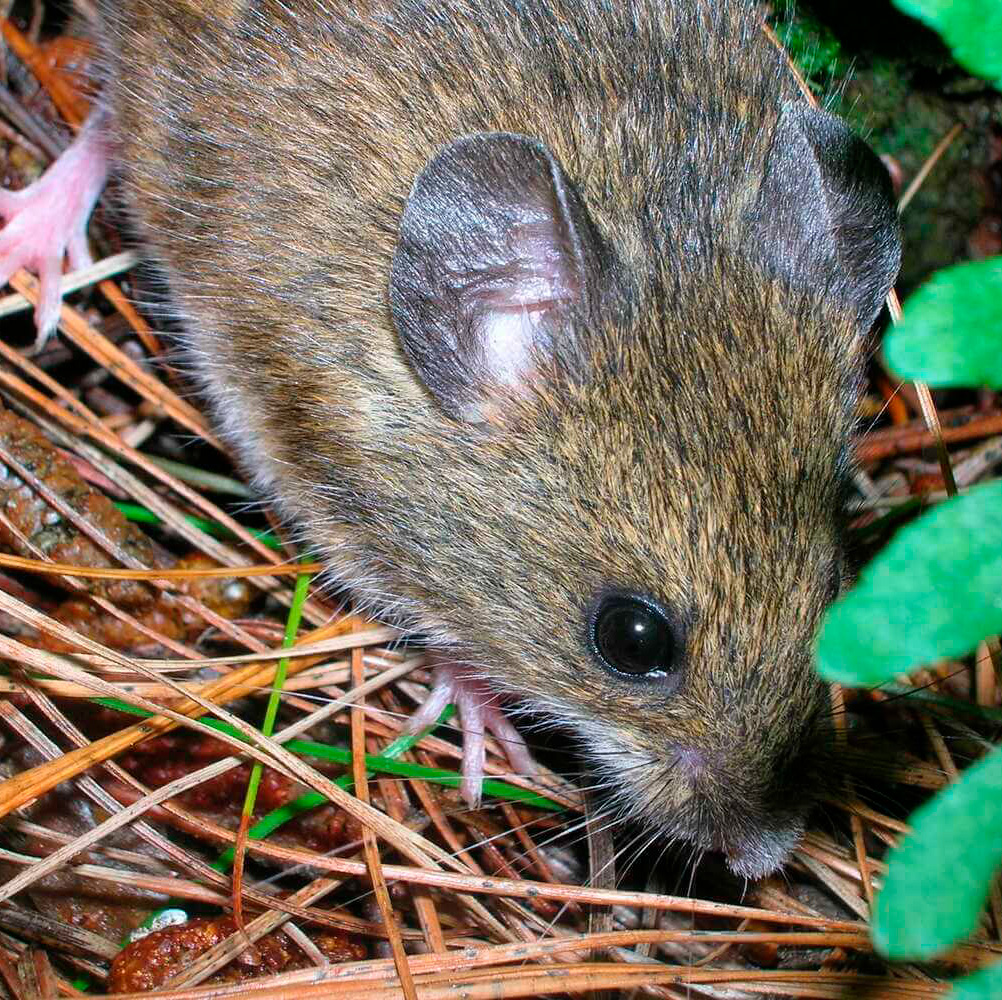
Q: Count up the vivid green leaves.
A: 5